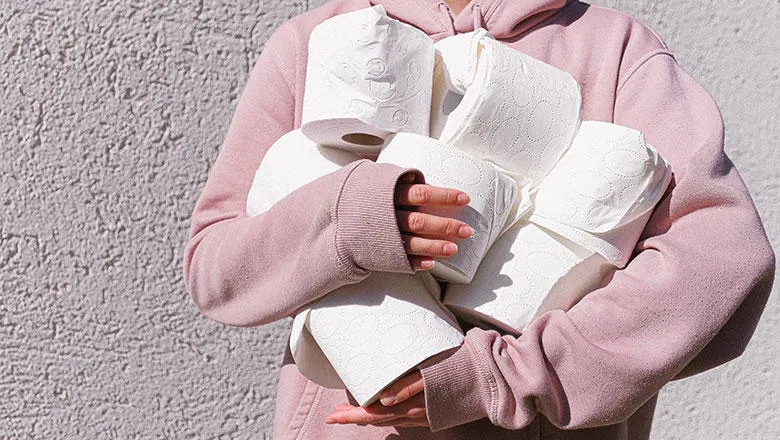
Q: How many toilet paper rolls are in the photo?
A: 7